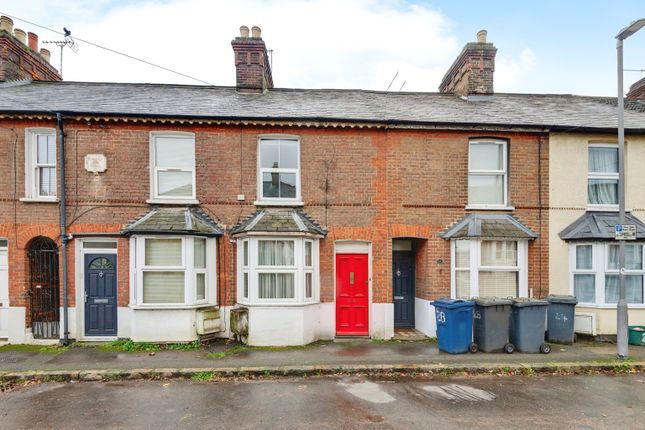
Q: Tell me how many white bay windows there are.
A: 4